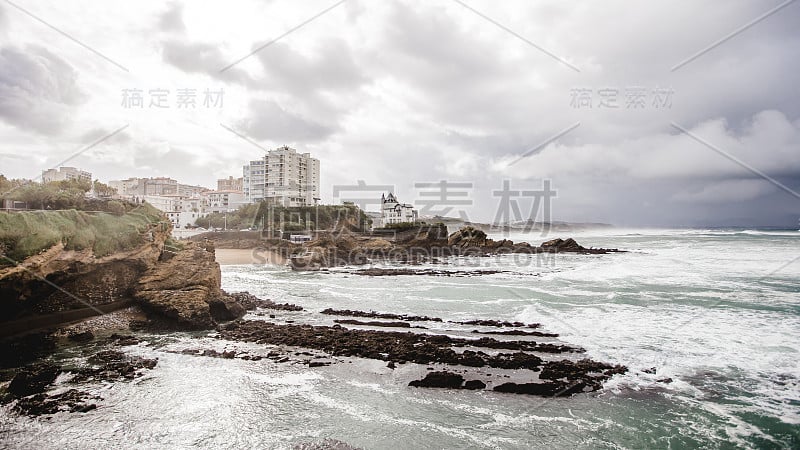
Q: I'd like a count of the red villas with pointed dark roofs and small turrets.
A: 0